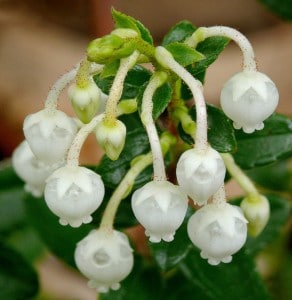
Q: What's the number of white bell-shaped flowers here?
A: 8